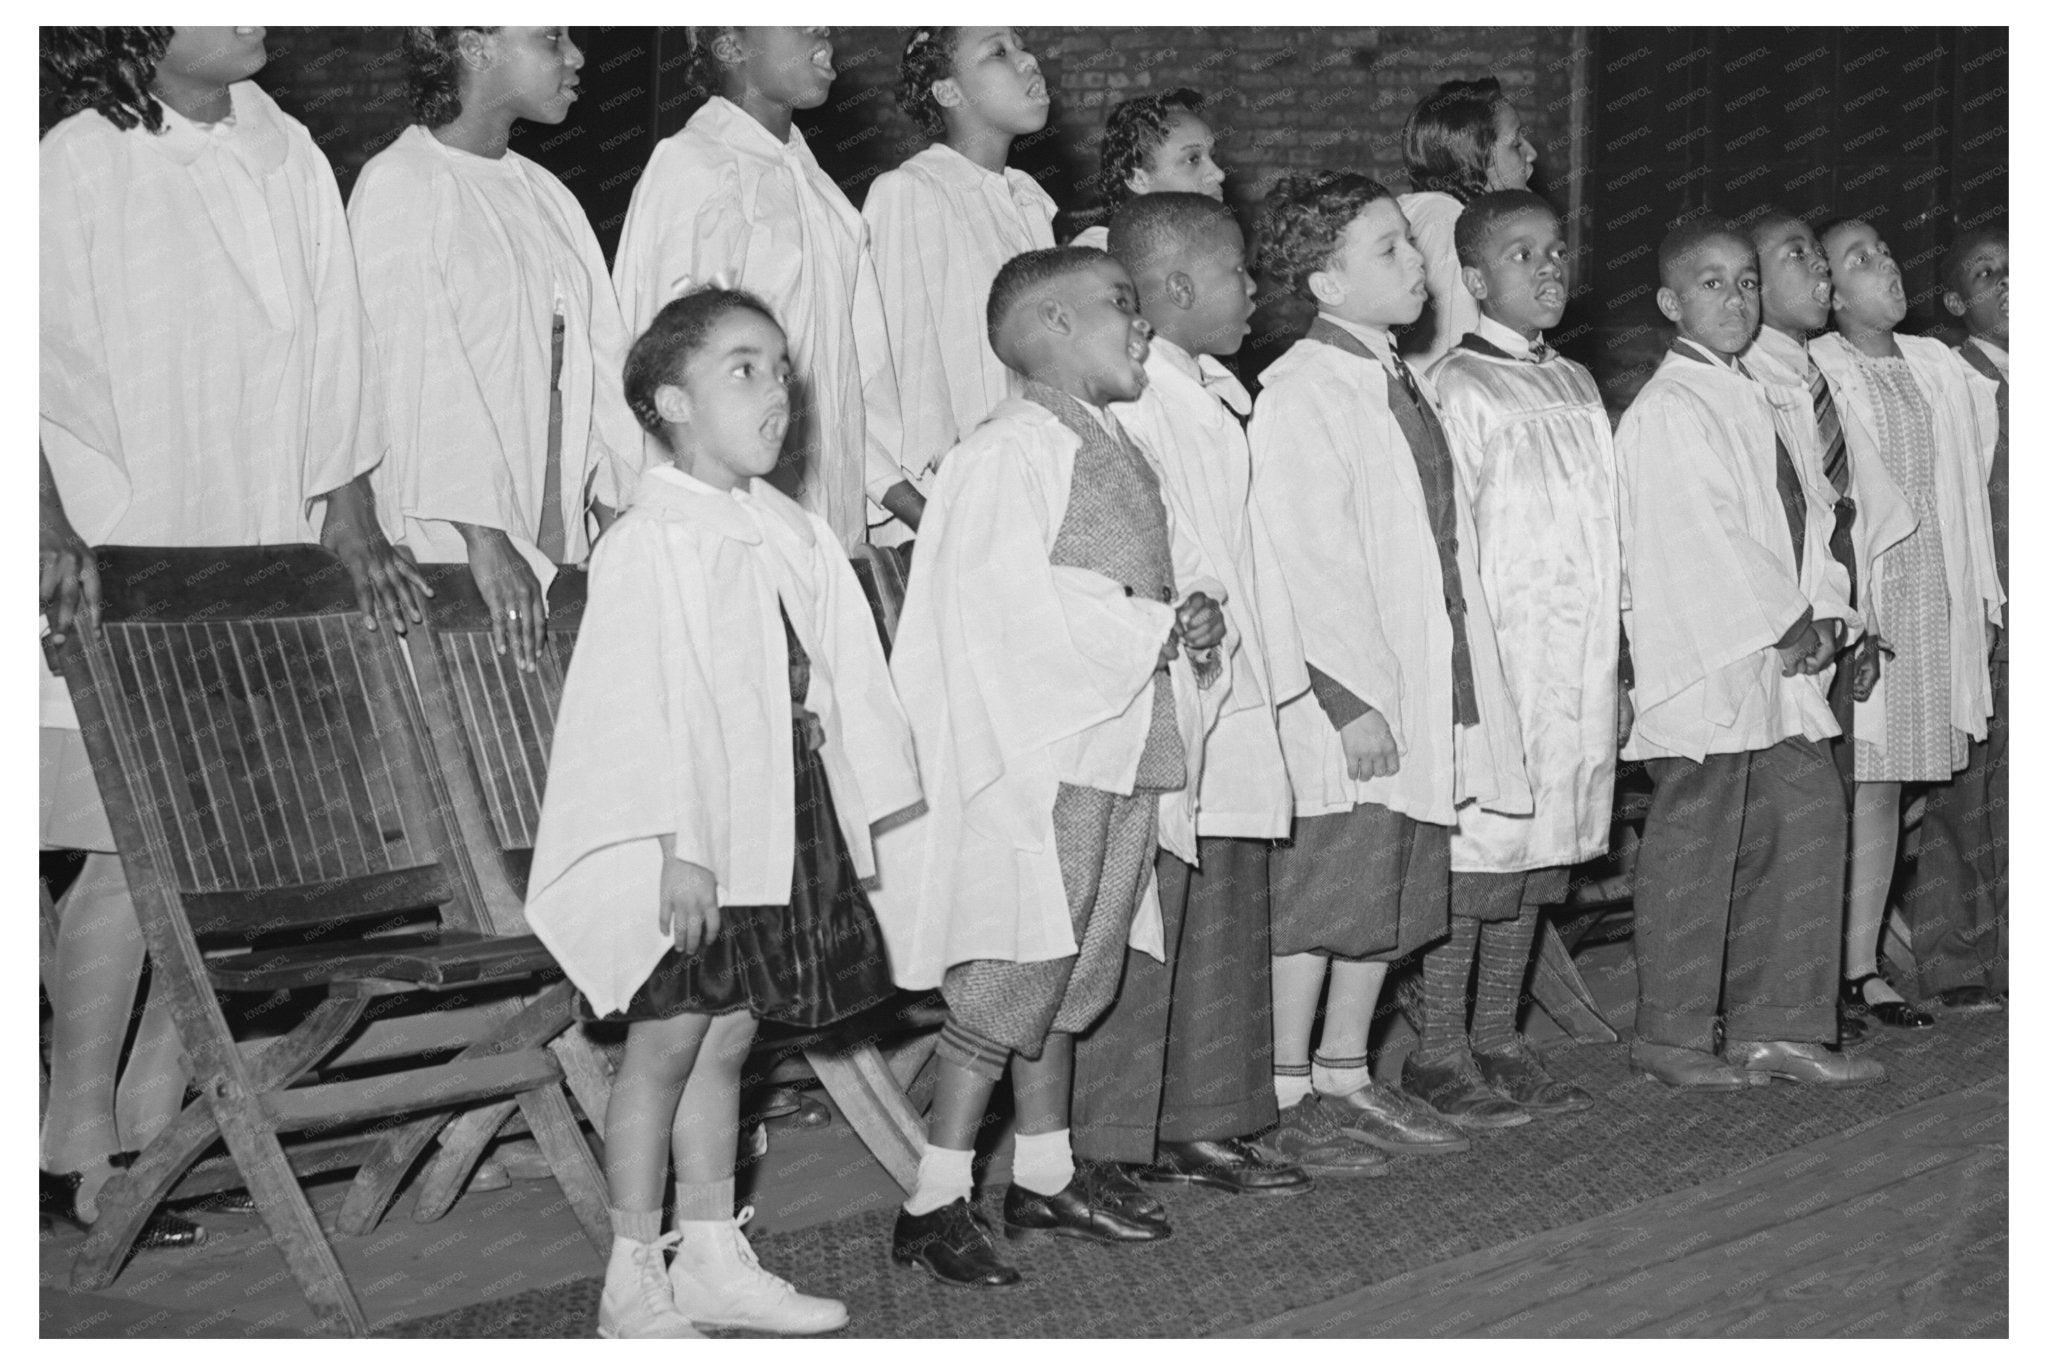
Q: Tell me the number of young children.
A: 9